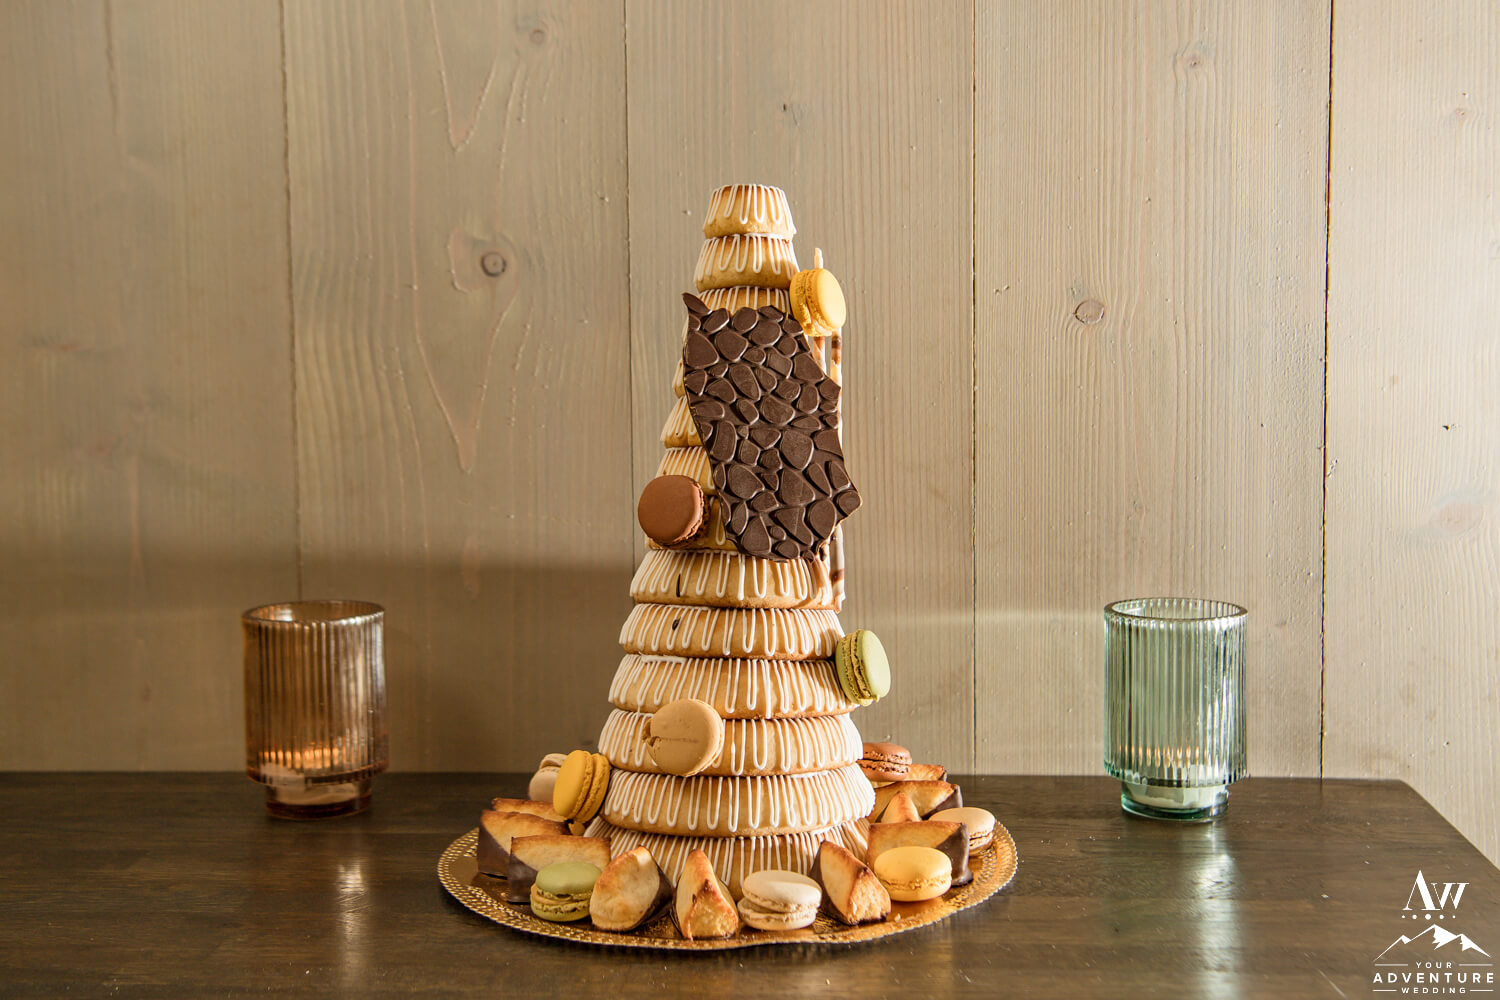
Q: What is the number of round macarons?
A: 11